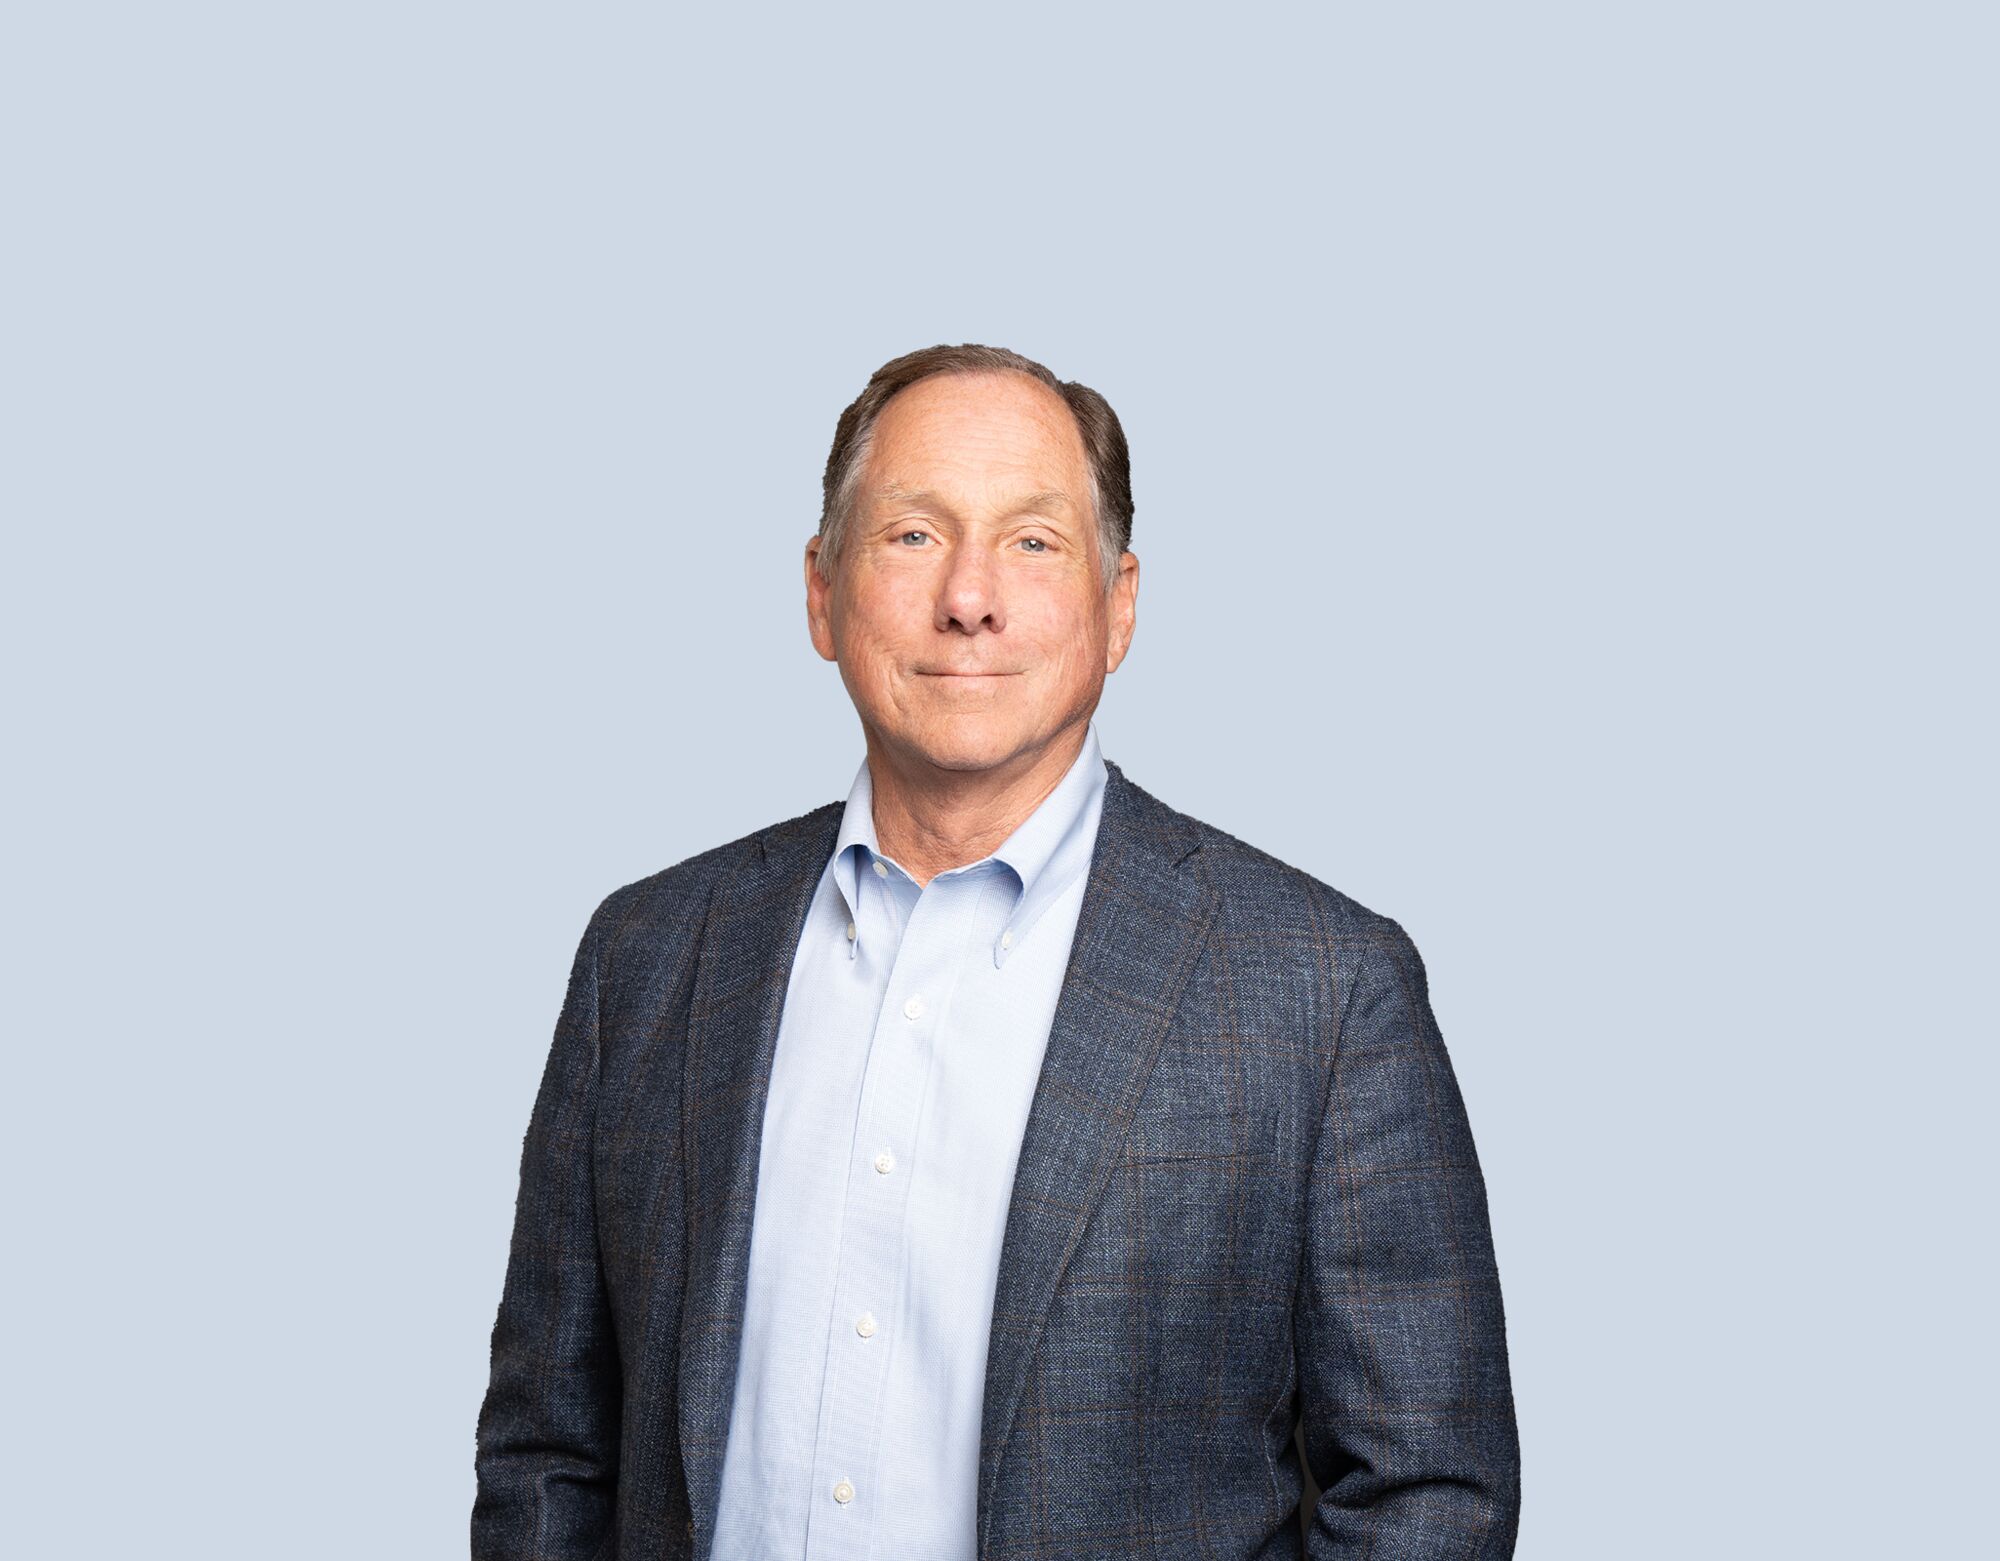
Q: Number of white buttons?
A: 7